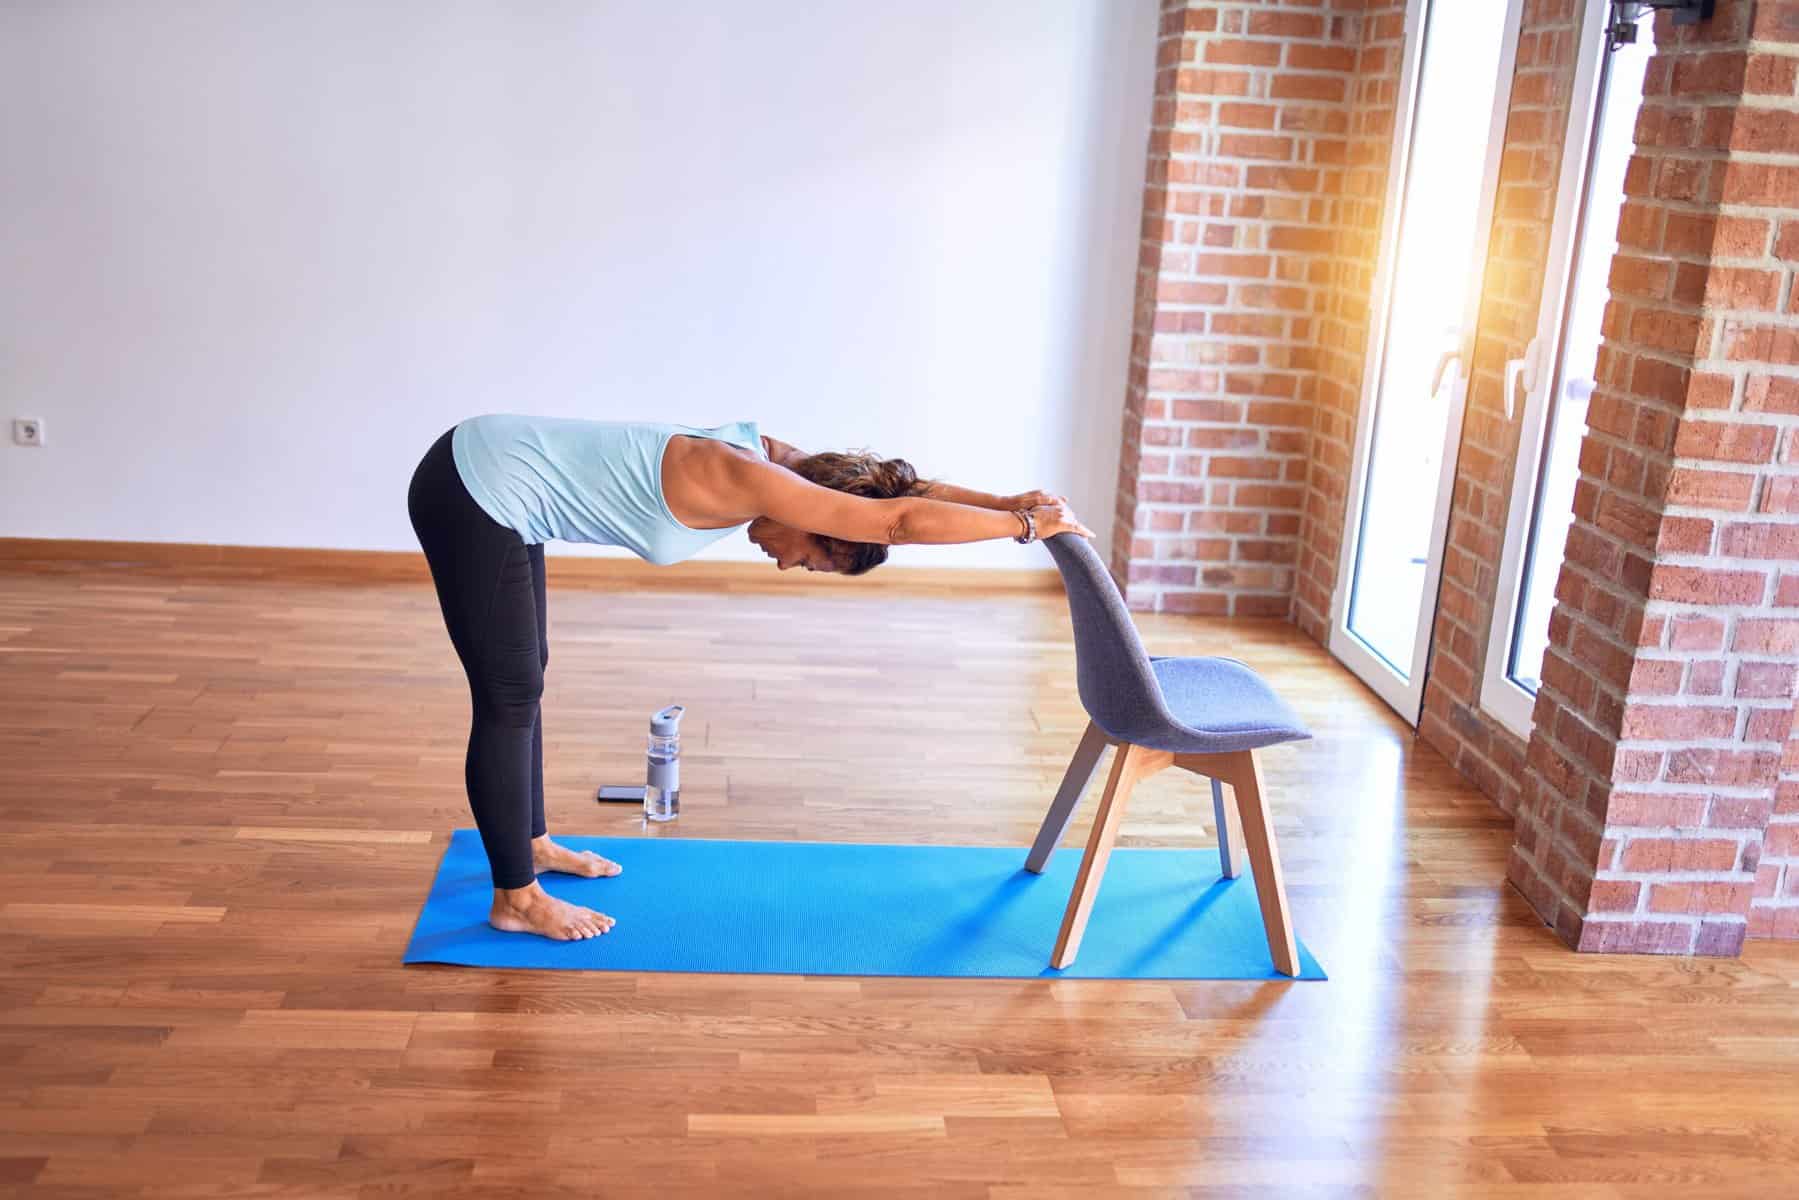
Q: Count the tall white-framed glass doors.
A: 2